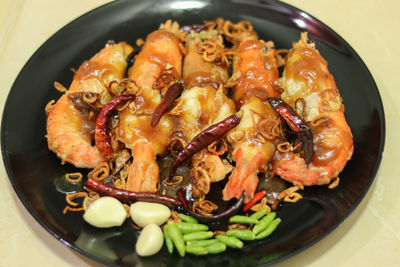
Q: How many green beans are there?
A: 14